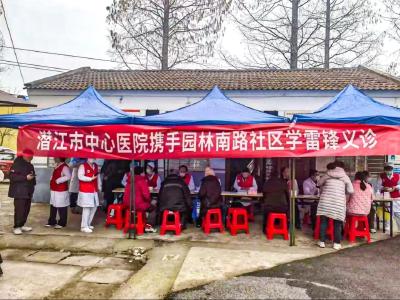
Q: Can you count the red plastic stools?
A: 8